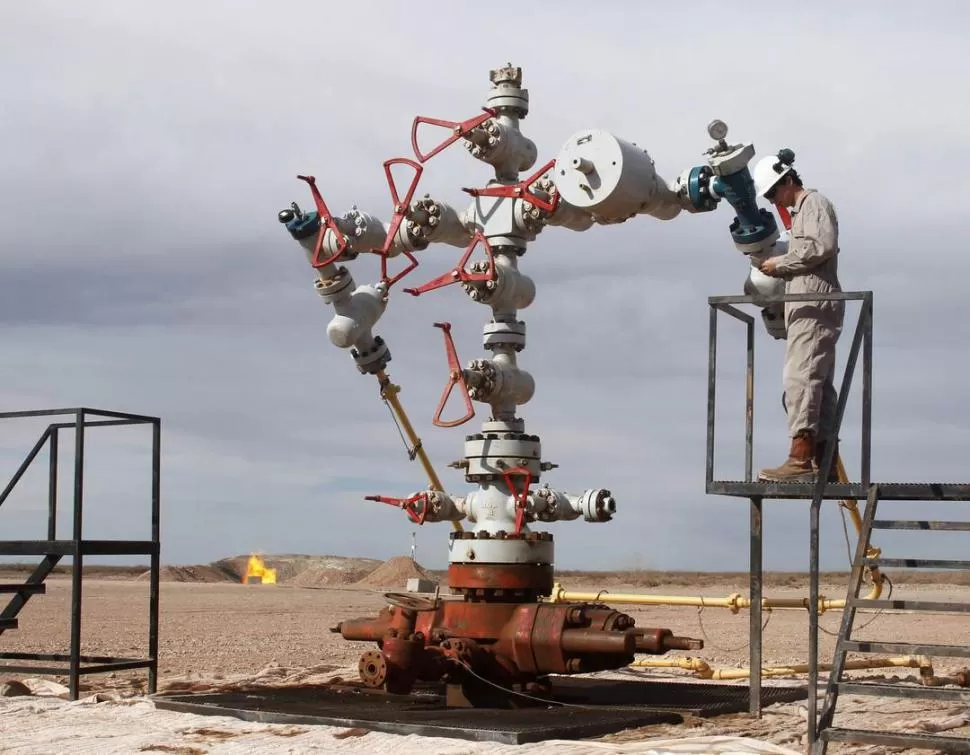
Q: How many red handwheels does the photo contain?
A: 9